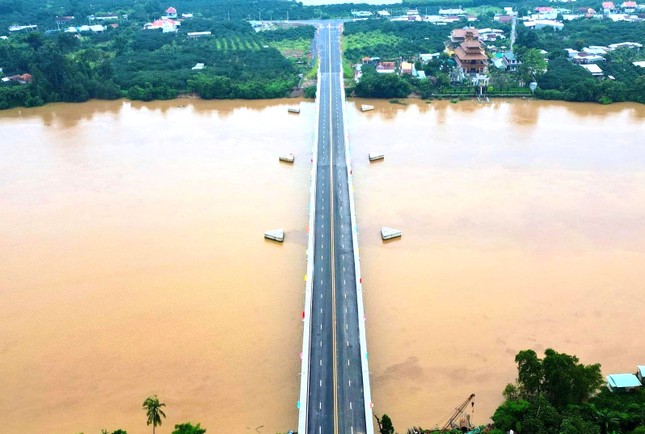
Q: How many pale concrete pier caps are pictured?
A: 6